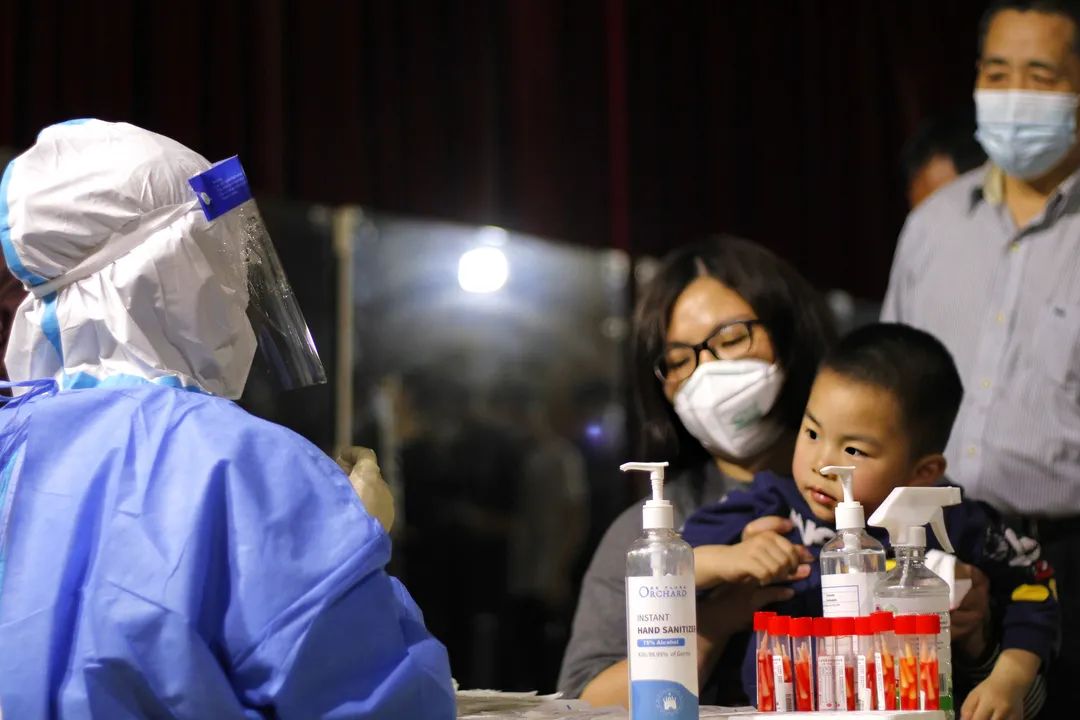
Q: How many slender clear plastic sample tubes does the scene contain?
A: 9